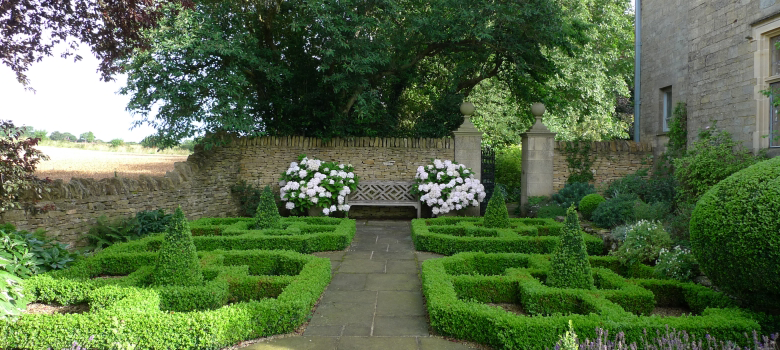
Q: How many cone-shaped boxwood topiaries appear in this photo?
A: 4